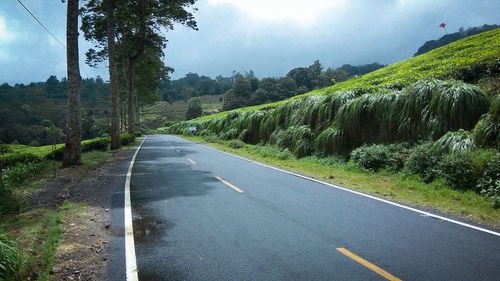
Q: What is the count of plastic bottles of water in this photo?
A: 0